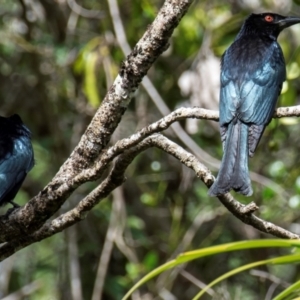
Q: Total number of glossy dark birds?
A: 2